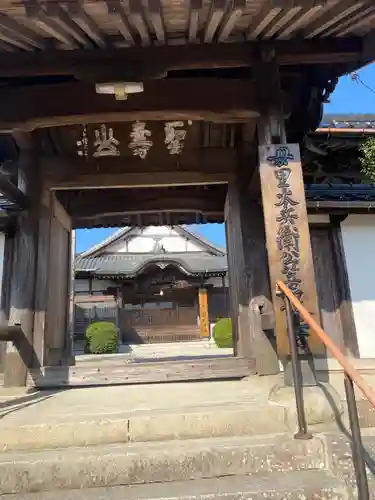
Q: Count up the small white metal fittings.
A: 1